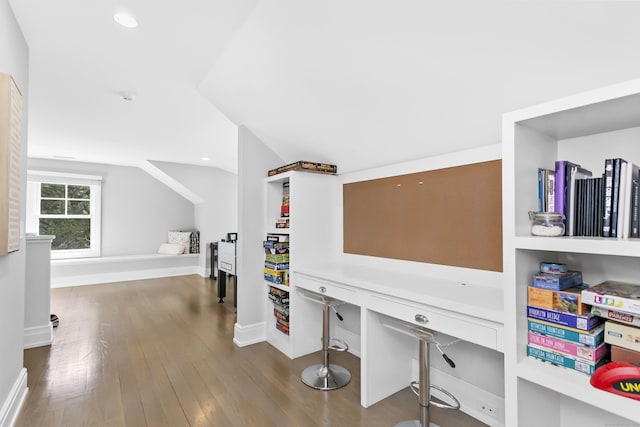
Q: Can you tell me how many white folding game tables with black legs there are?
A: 1